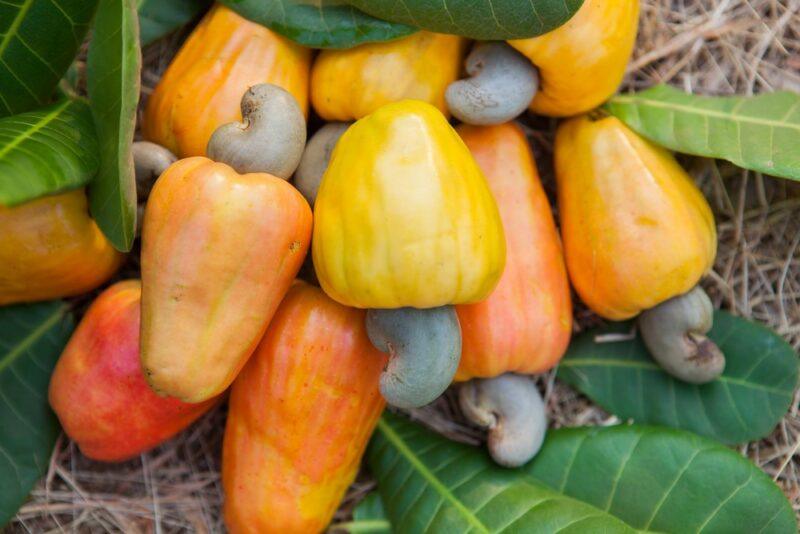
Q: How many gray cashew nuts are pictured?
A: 7